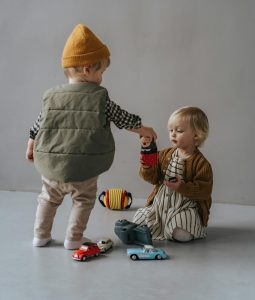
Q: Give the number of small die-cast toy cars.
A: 3